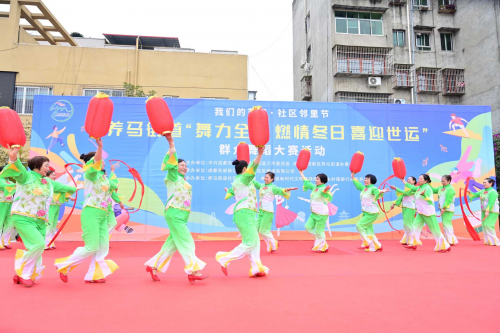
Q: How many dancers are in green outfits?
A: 14